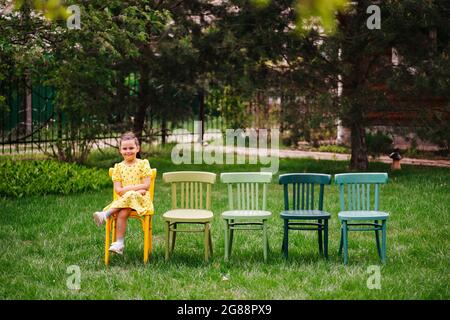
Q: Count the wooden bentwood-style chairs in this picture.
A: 5